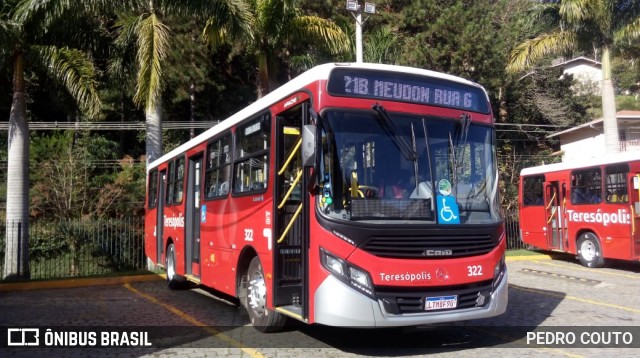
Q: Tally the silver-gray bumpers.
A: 1